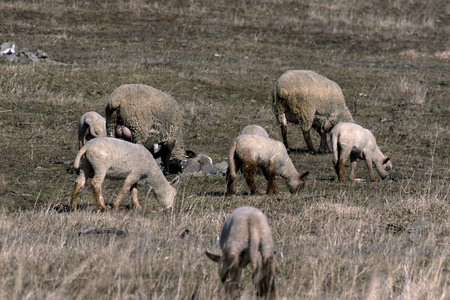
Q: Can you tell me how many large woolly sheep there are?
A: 2